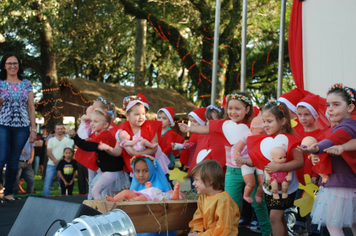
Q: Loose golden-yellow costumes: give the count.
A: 1